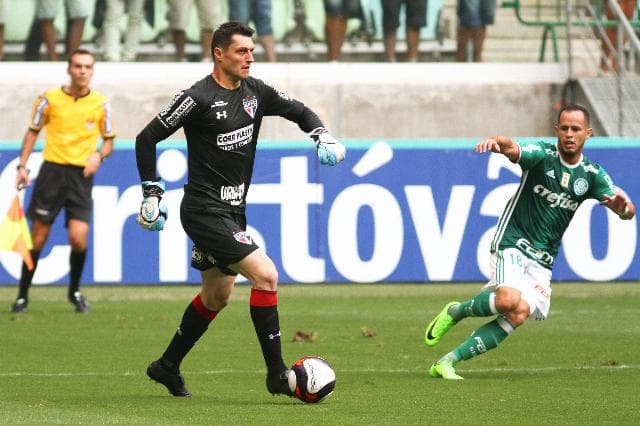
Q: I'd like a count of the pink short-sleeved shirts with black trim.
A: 0